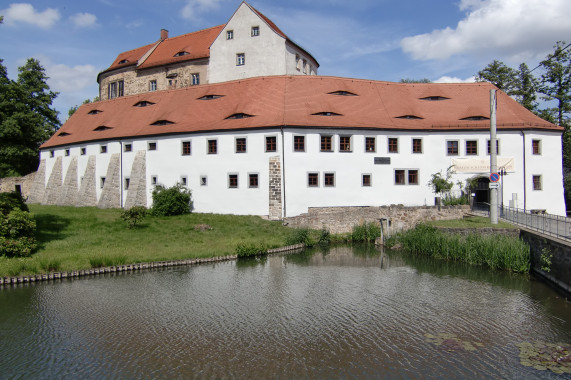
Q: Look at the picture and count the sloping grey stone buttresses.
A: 6